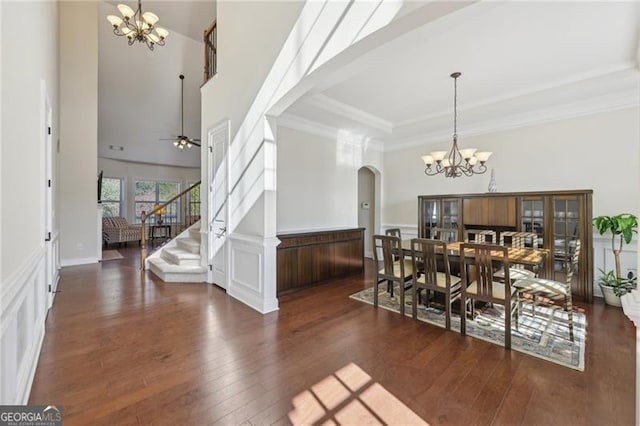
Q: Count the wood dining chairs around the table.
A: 8